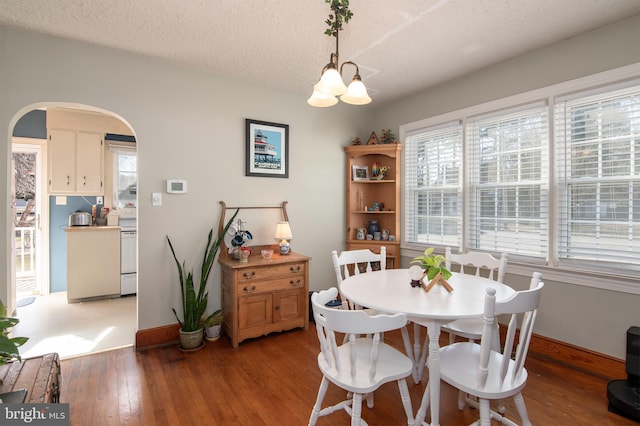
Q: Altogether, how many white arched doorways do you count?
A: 1